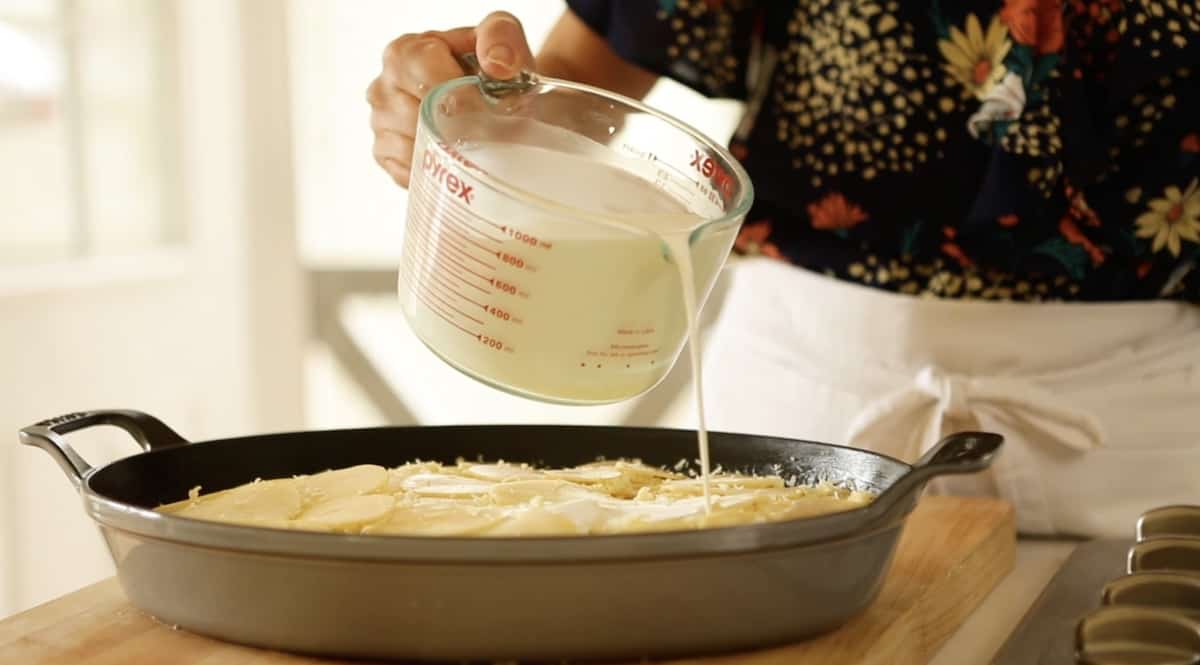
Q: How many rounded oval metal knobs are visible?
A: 4